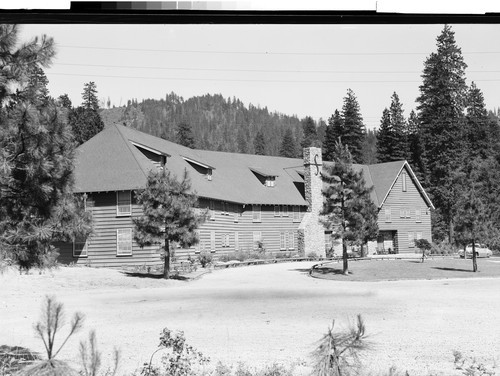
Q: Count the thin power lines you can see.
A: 3